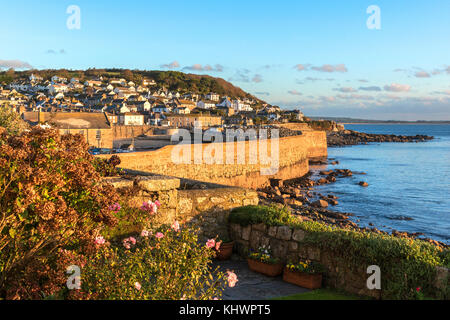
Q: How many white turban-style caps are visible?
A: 0